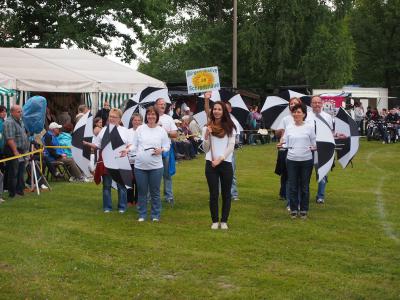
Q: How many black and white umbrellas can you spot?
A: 7